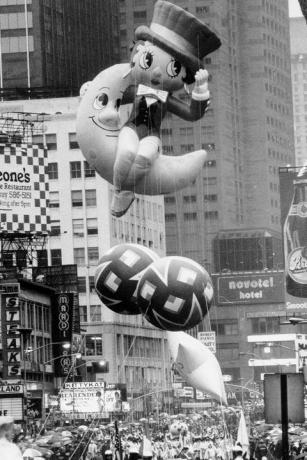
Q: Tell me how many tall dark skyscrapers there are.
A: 2